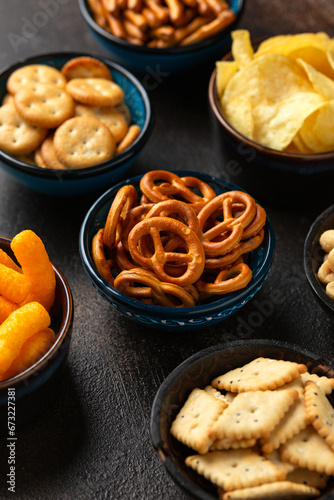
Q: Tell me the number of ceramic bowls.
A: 7